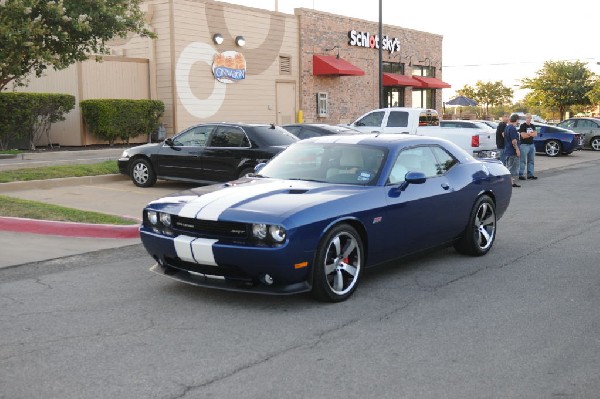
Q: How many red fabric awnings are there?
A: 3